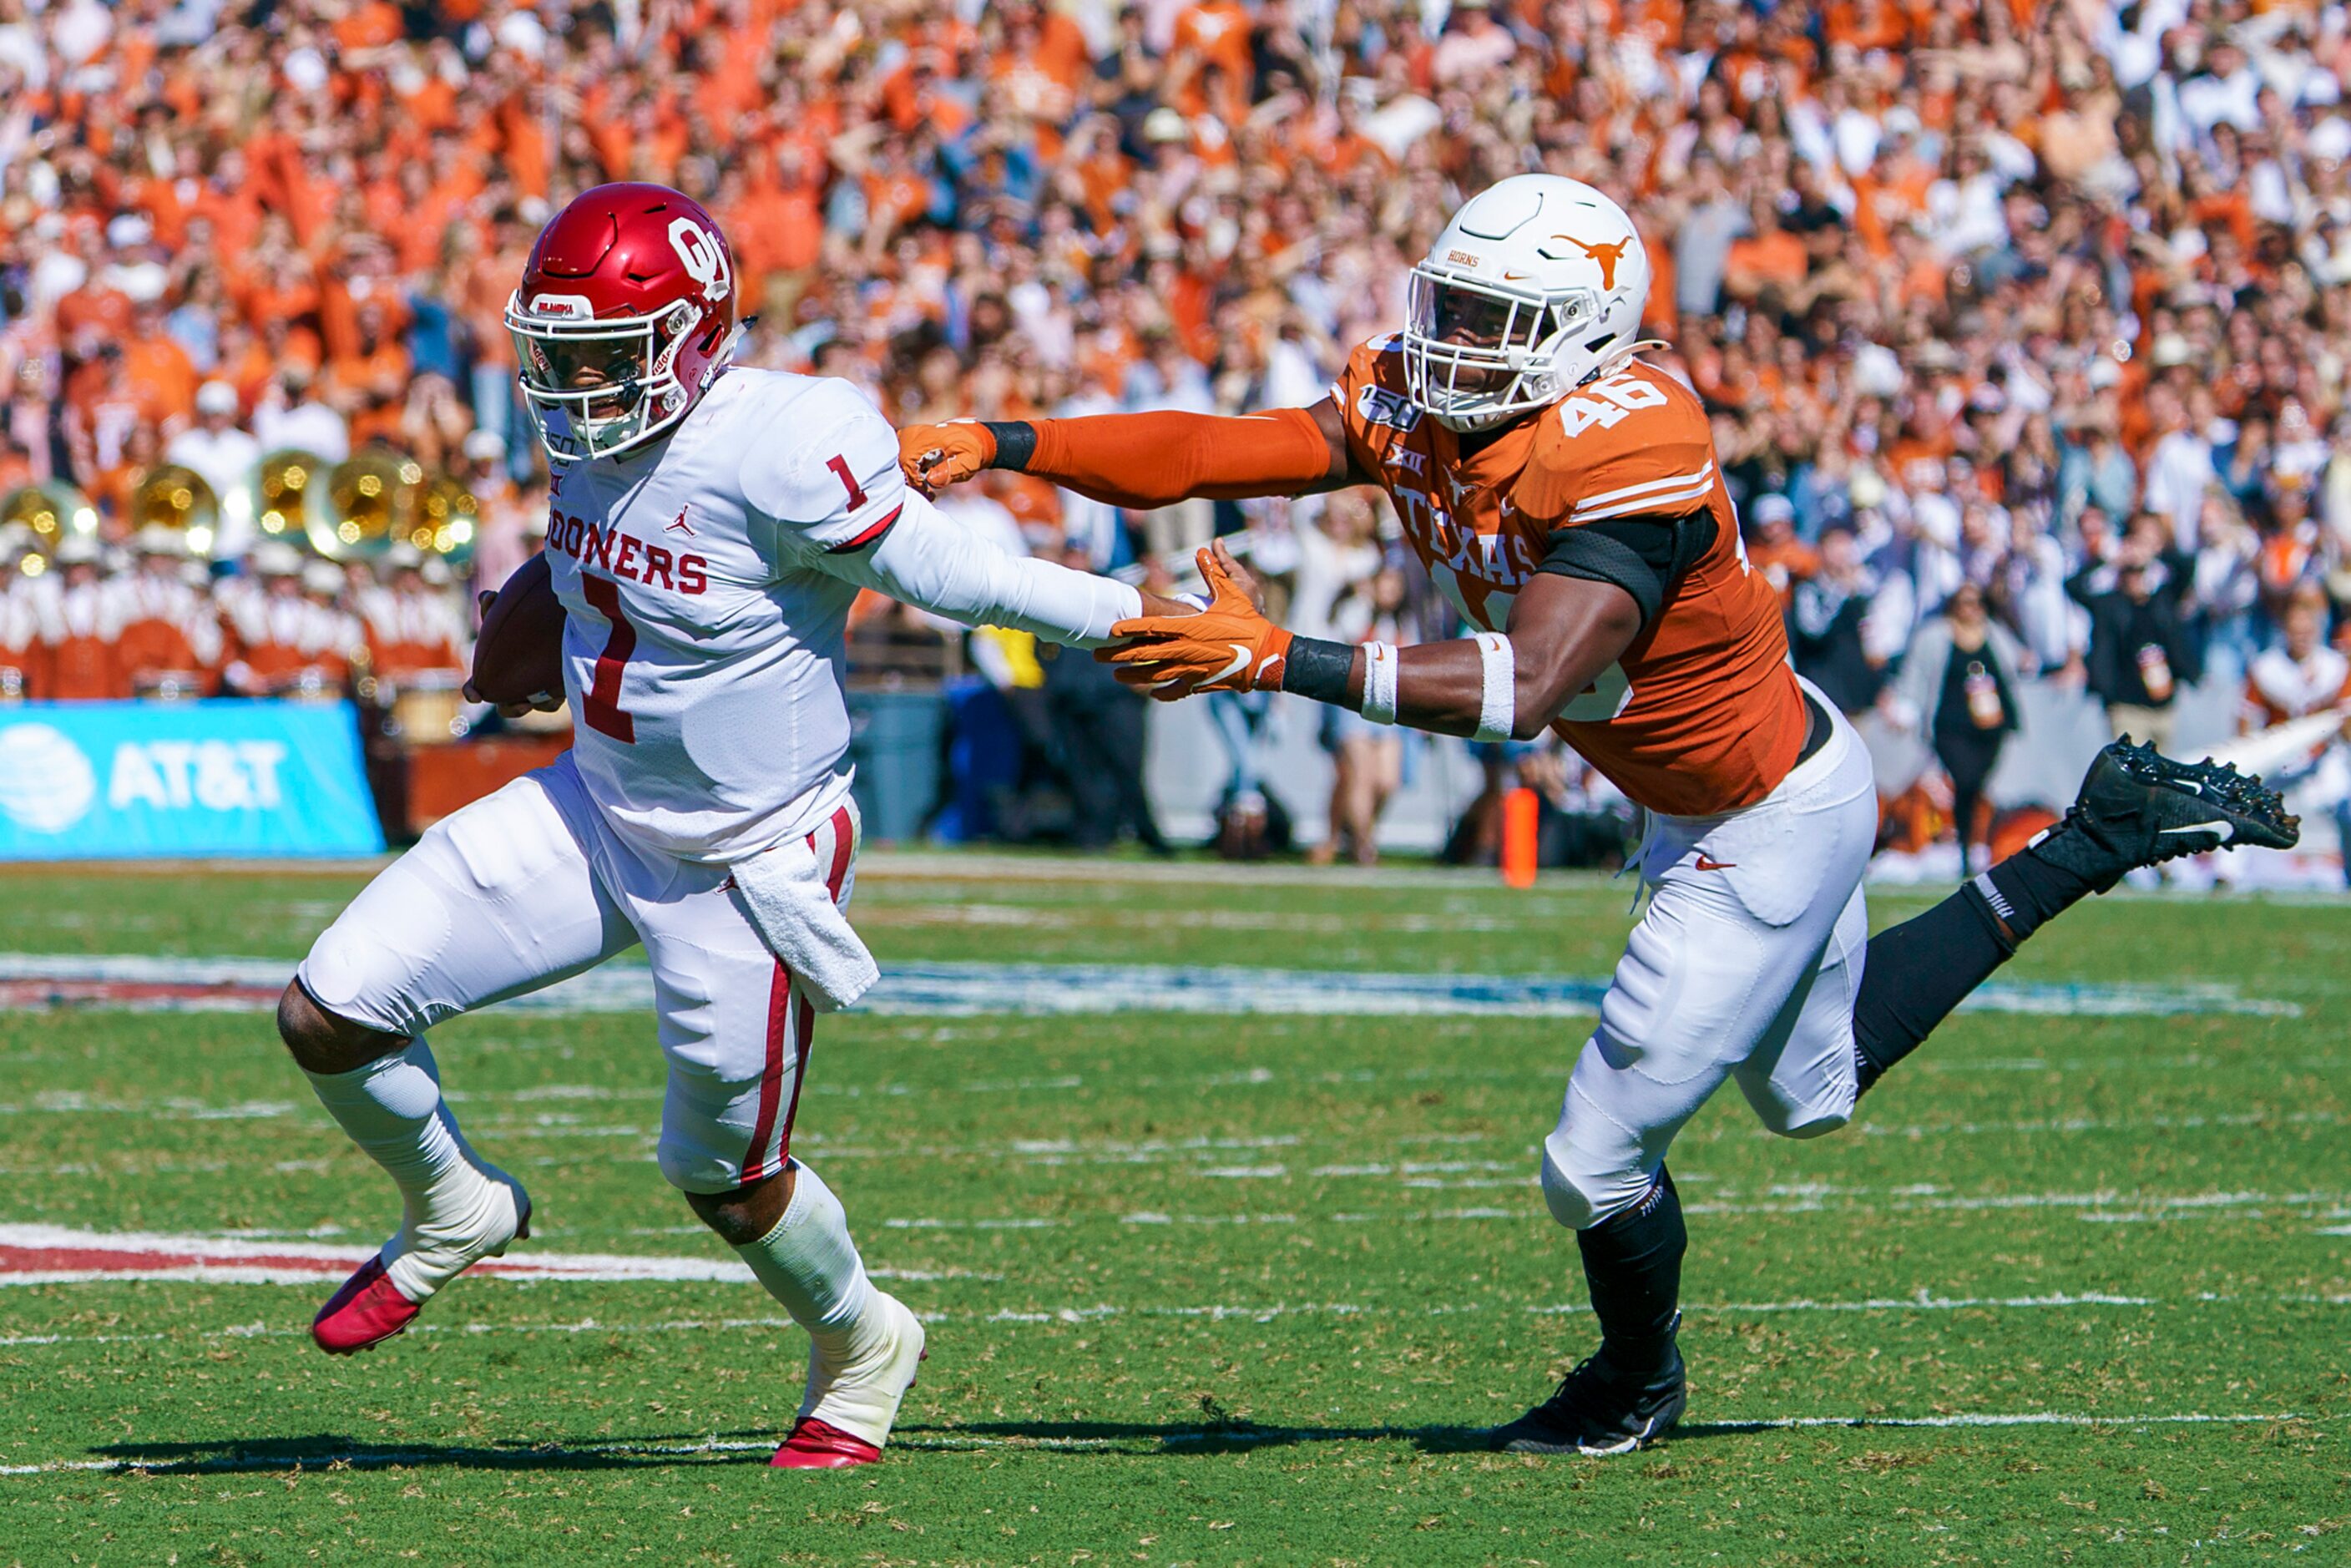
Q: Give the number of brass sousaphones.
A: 5